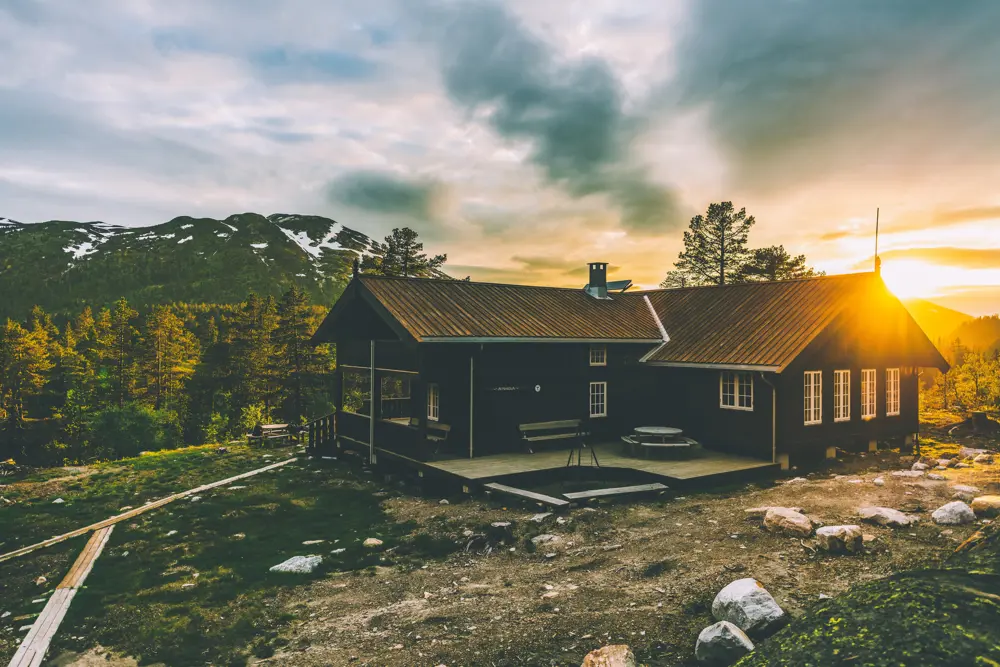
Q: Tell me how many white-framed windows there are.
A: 8